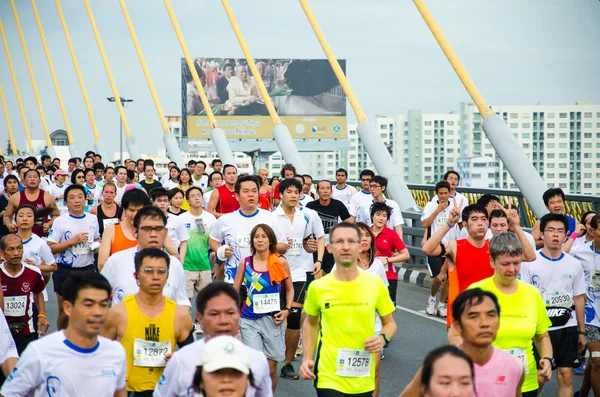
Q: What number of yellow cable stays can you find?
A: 11